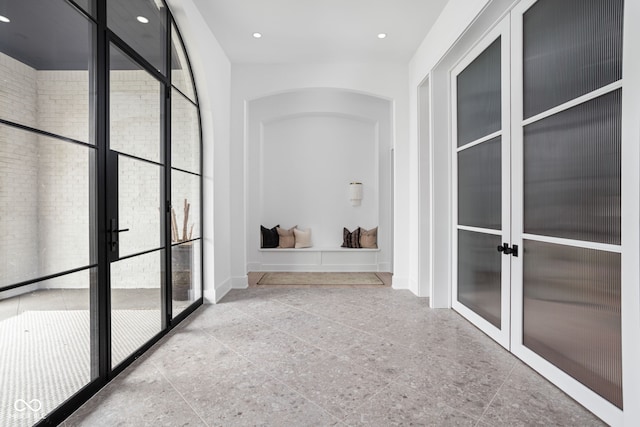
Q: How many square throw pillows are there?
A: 5